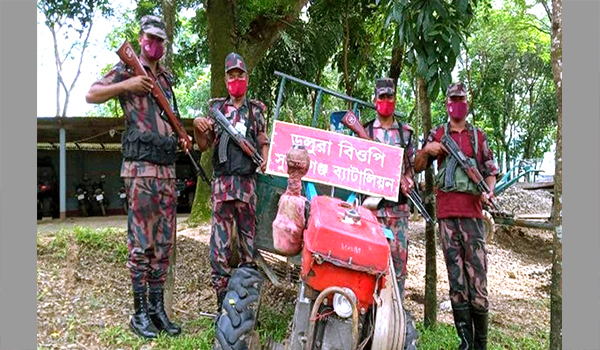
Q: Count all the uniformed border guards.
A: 4